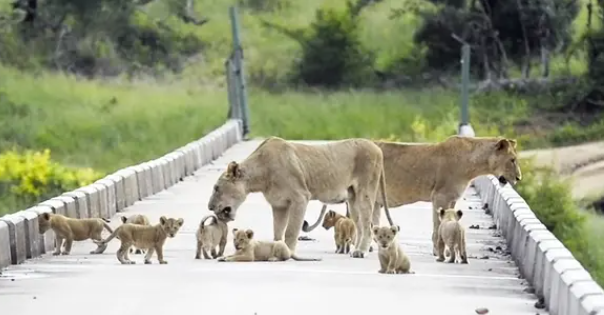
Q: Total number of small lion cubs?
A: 8